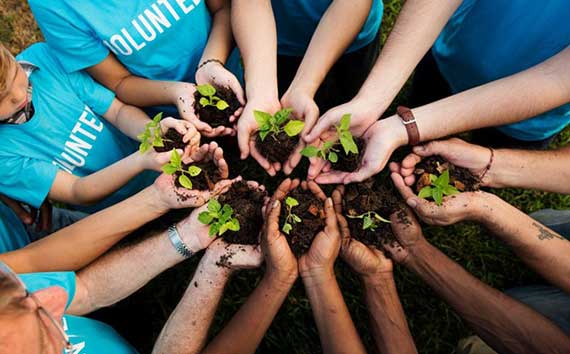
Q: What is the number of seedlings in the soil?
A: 9